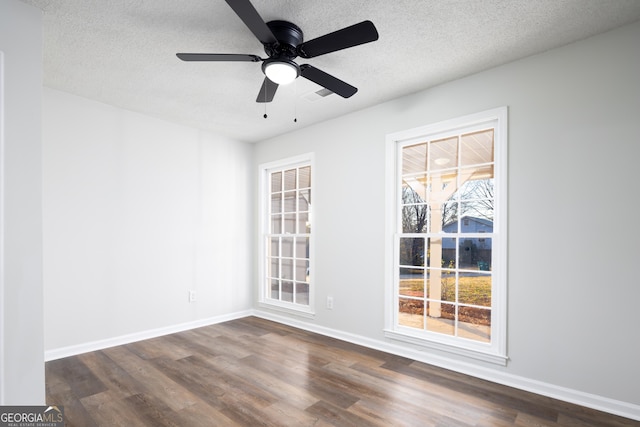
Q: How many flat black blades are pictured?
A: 5